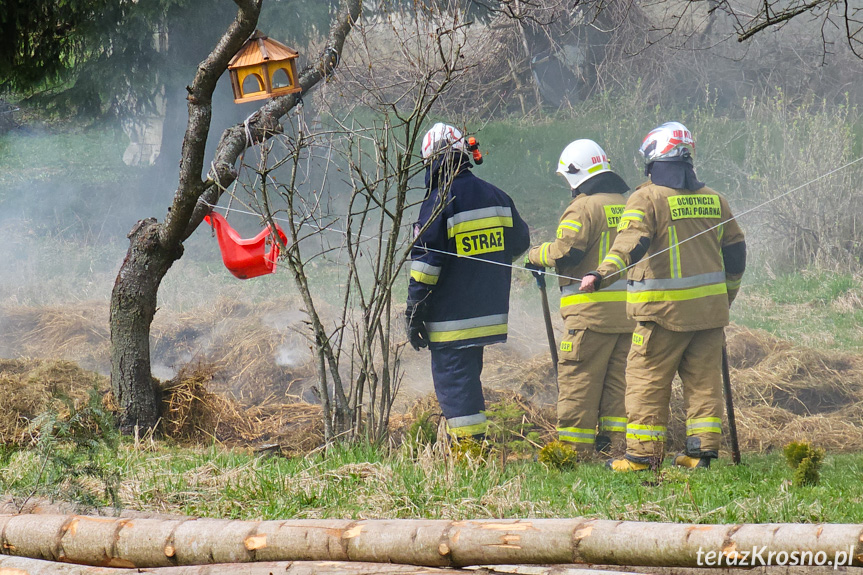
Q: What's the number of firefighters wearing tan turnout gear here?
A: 2